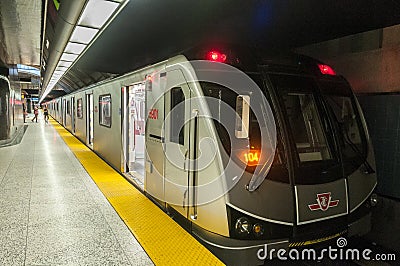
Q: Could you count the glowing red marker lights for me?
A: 2